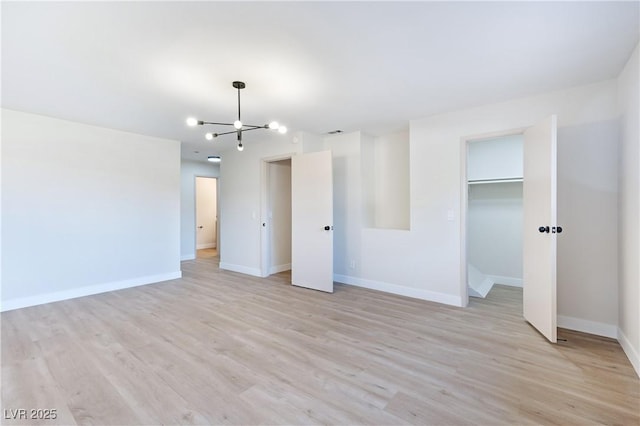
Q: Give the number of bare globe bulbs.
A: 6